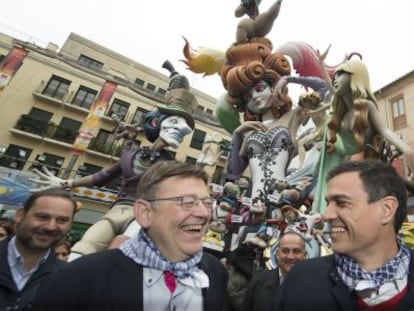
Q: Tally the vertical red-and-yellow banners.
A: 2